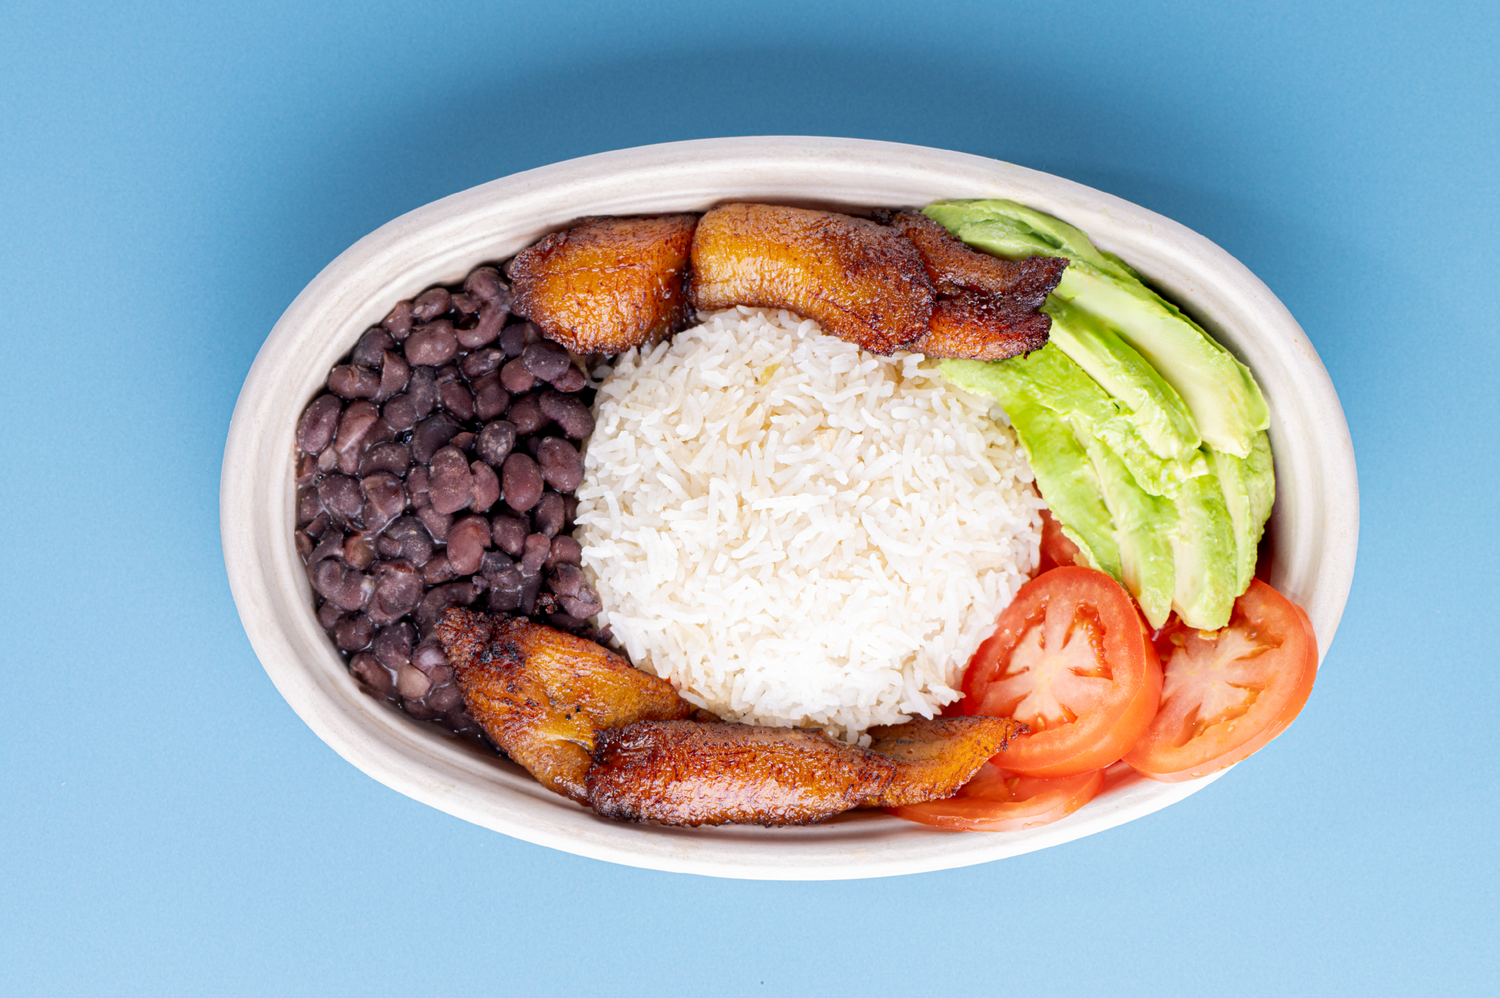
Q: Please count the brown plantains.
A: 6